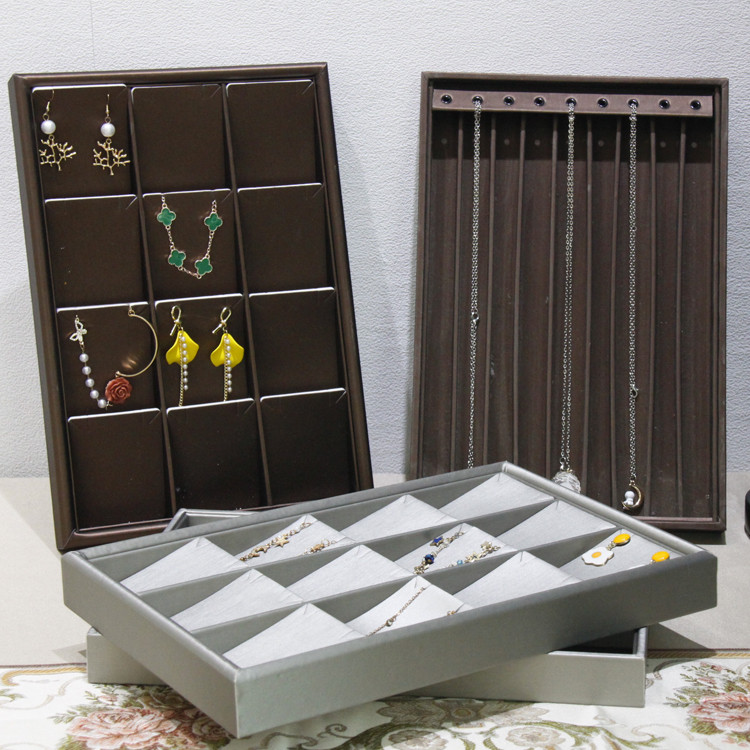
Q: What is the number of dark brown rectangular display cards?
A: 12